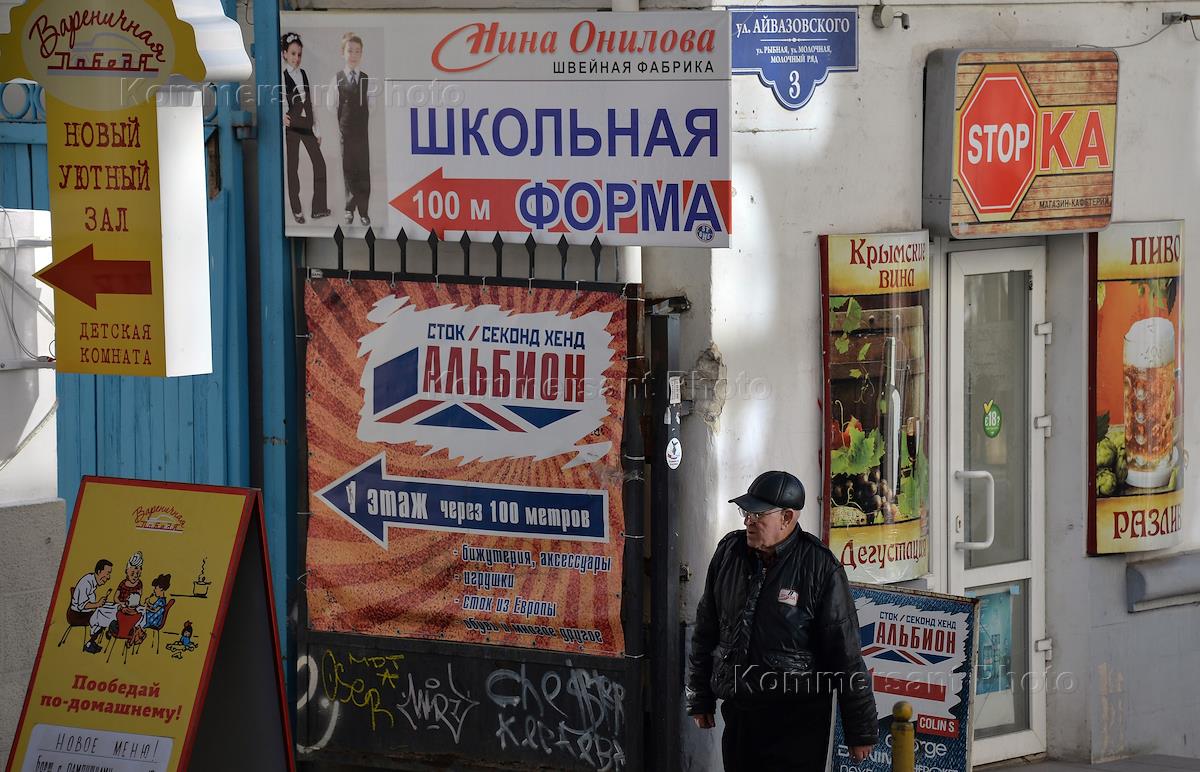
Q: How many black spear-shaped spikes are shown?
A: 9